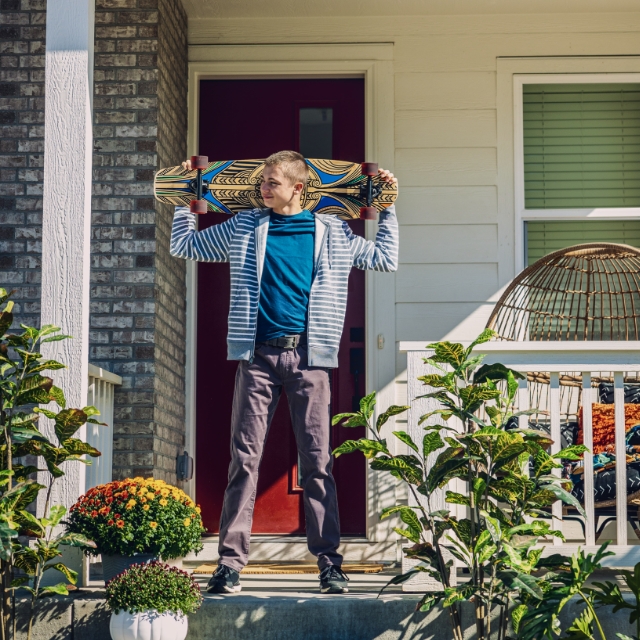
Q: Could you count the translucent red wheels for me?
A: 4